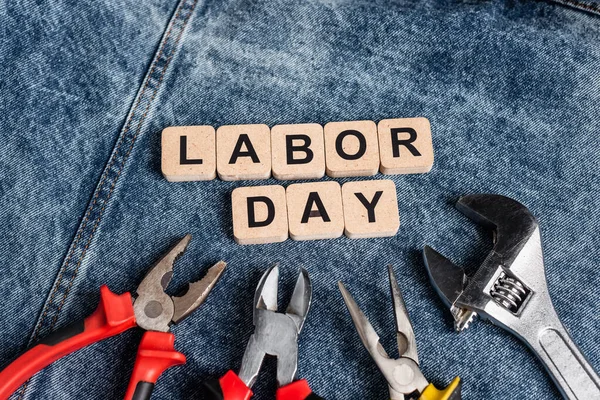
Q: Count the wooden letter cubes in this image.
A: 8